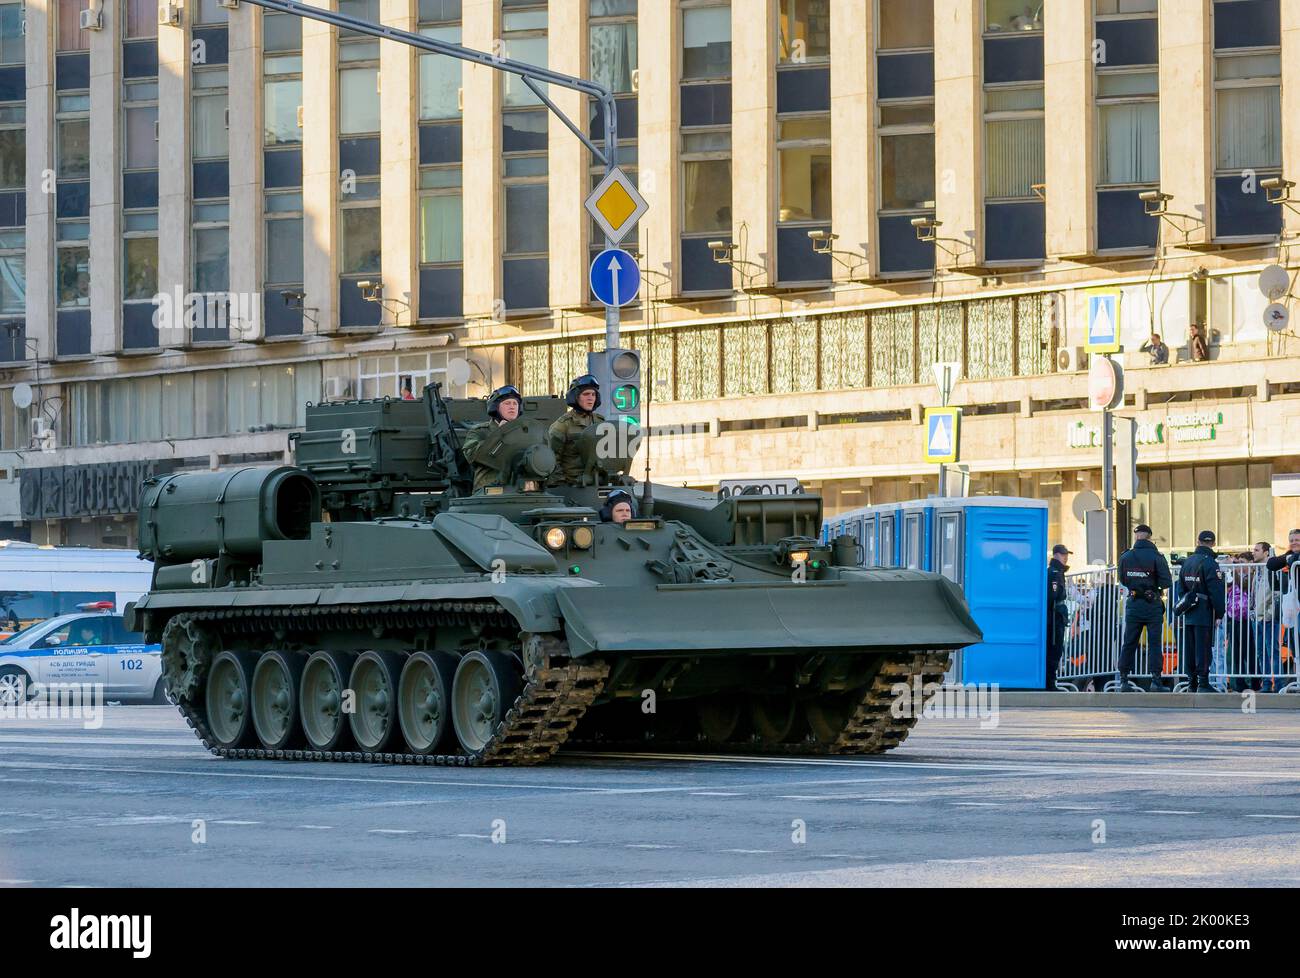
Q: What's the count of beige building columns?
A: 15